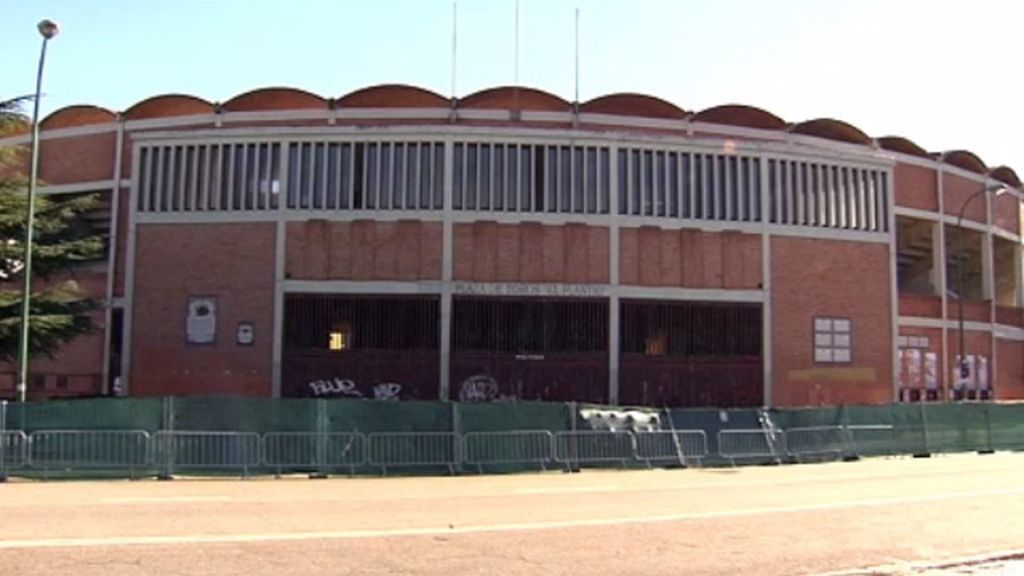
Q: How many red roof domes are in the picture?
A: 12